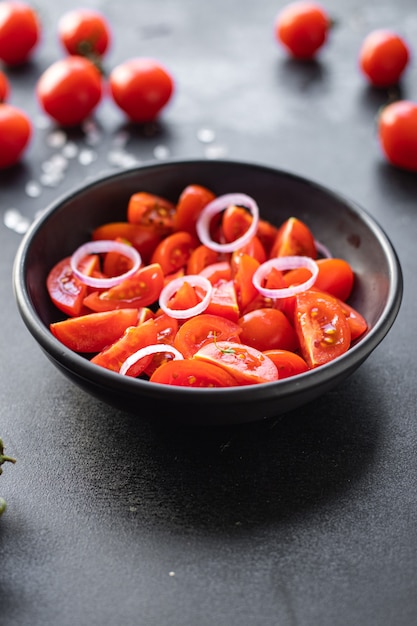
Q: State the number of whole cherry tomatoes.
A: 9